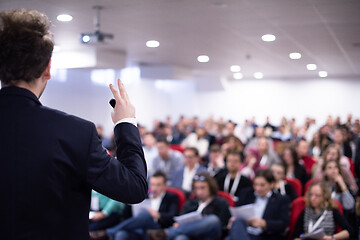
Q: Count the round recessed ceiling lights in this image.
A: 10